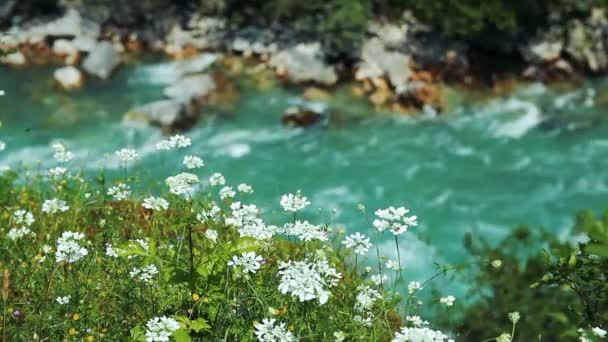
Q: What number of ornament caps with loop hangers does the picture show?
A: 0